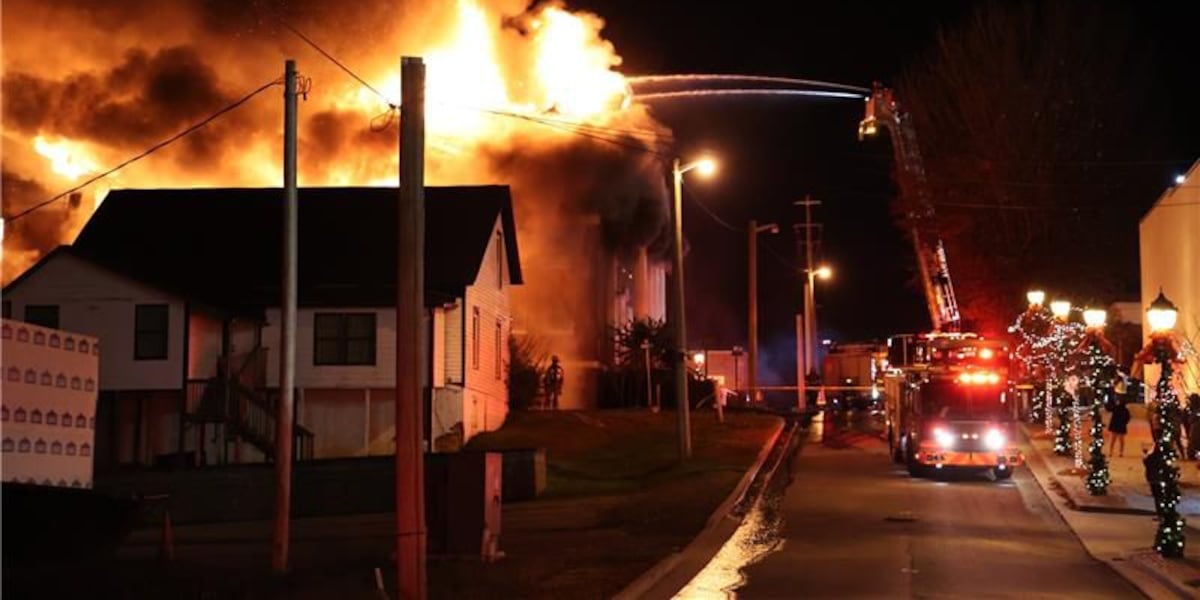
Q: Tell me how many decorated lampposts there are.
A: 4